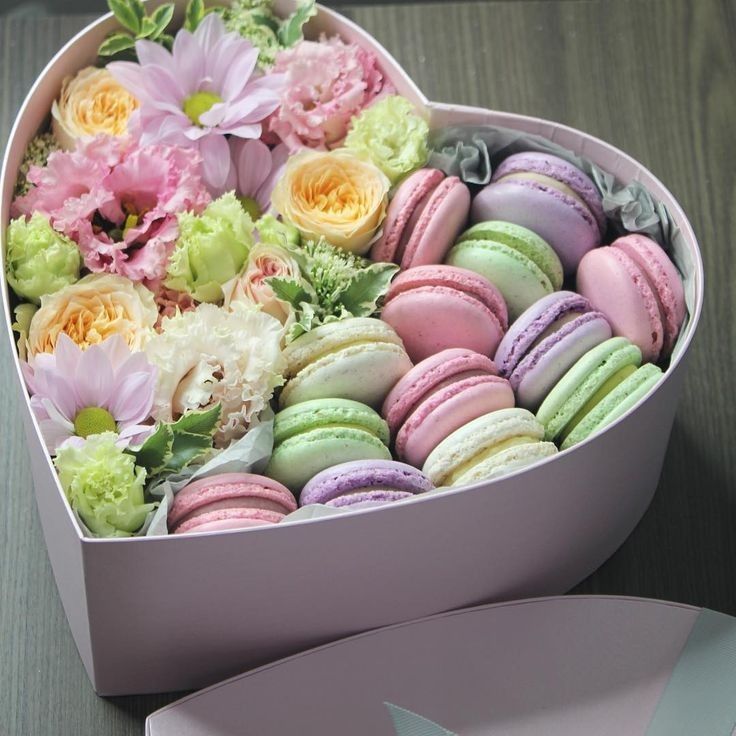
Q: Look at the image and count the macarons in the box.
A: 13